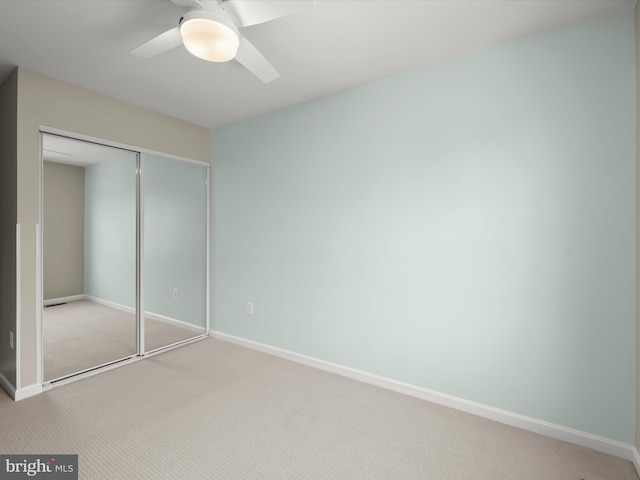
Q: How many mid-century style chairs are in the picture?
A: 0